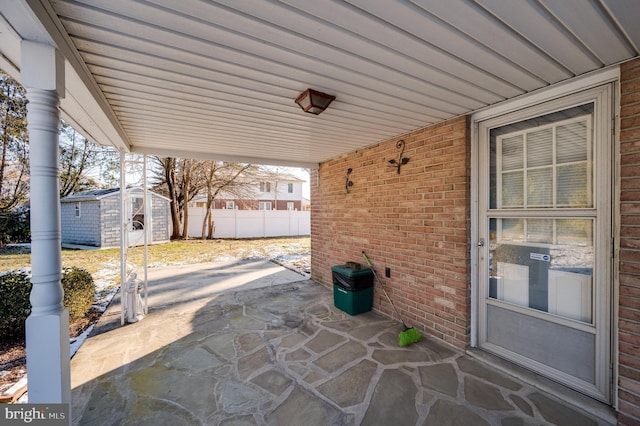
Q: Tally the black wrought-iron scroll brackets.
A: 2